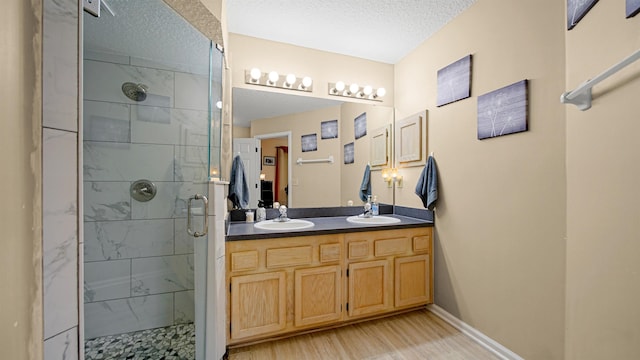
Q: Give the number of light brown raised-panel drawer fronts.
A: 6